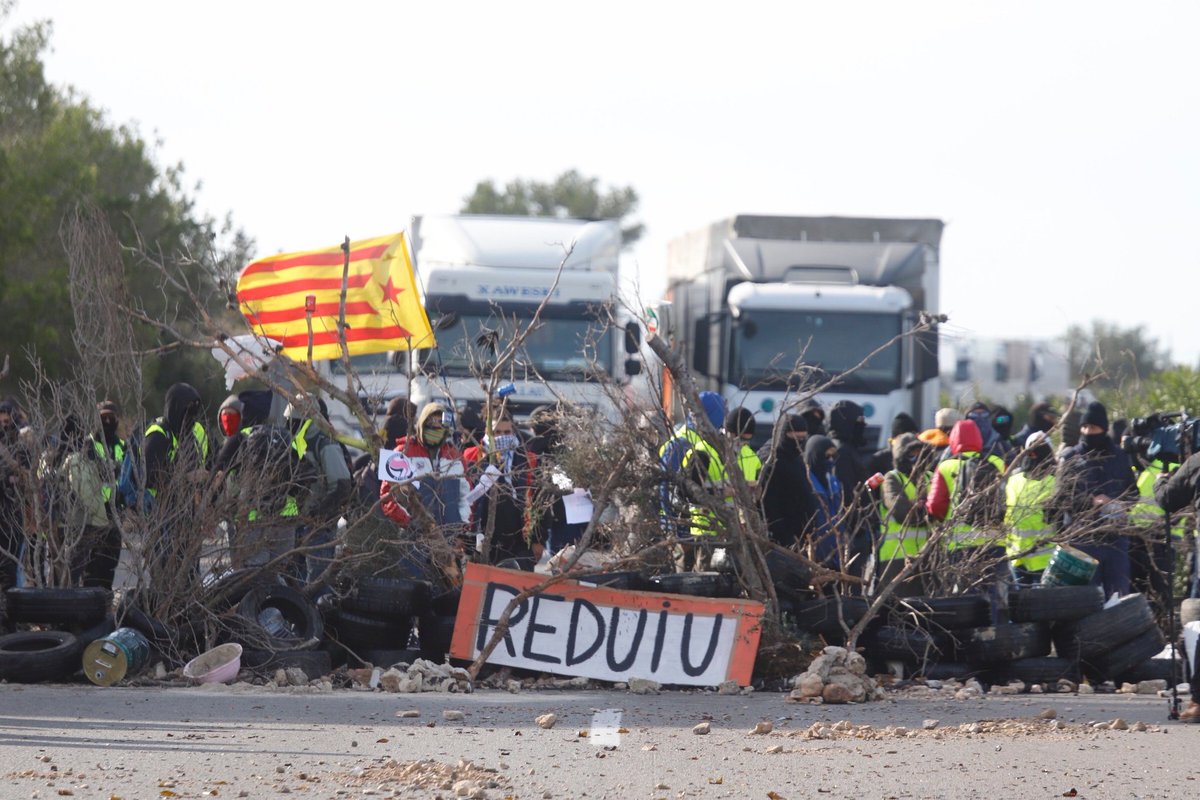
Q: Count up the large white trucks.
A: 2